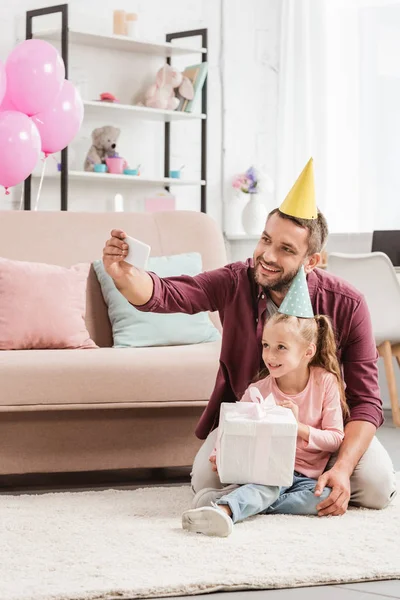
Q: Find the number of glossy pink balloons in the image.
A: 4